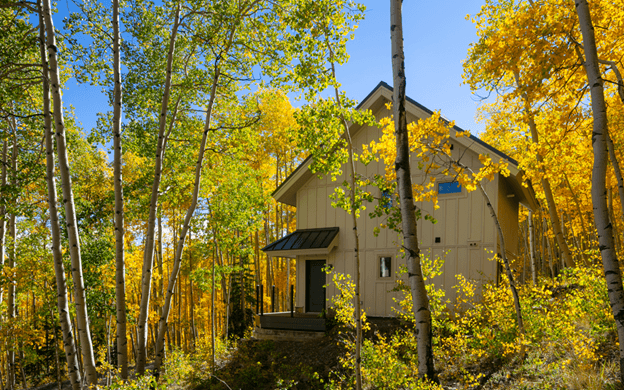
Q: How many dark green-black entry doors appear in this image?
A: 1